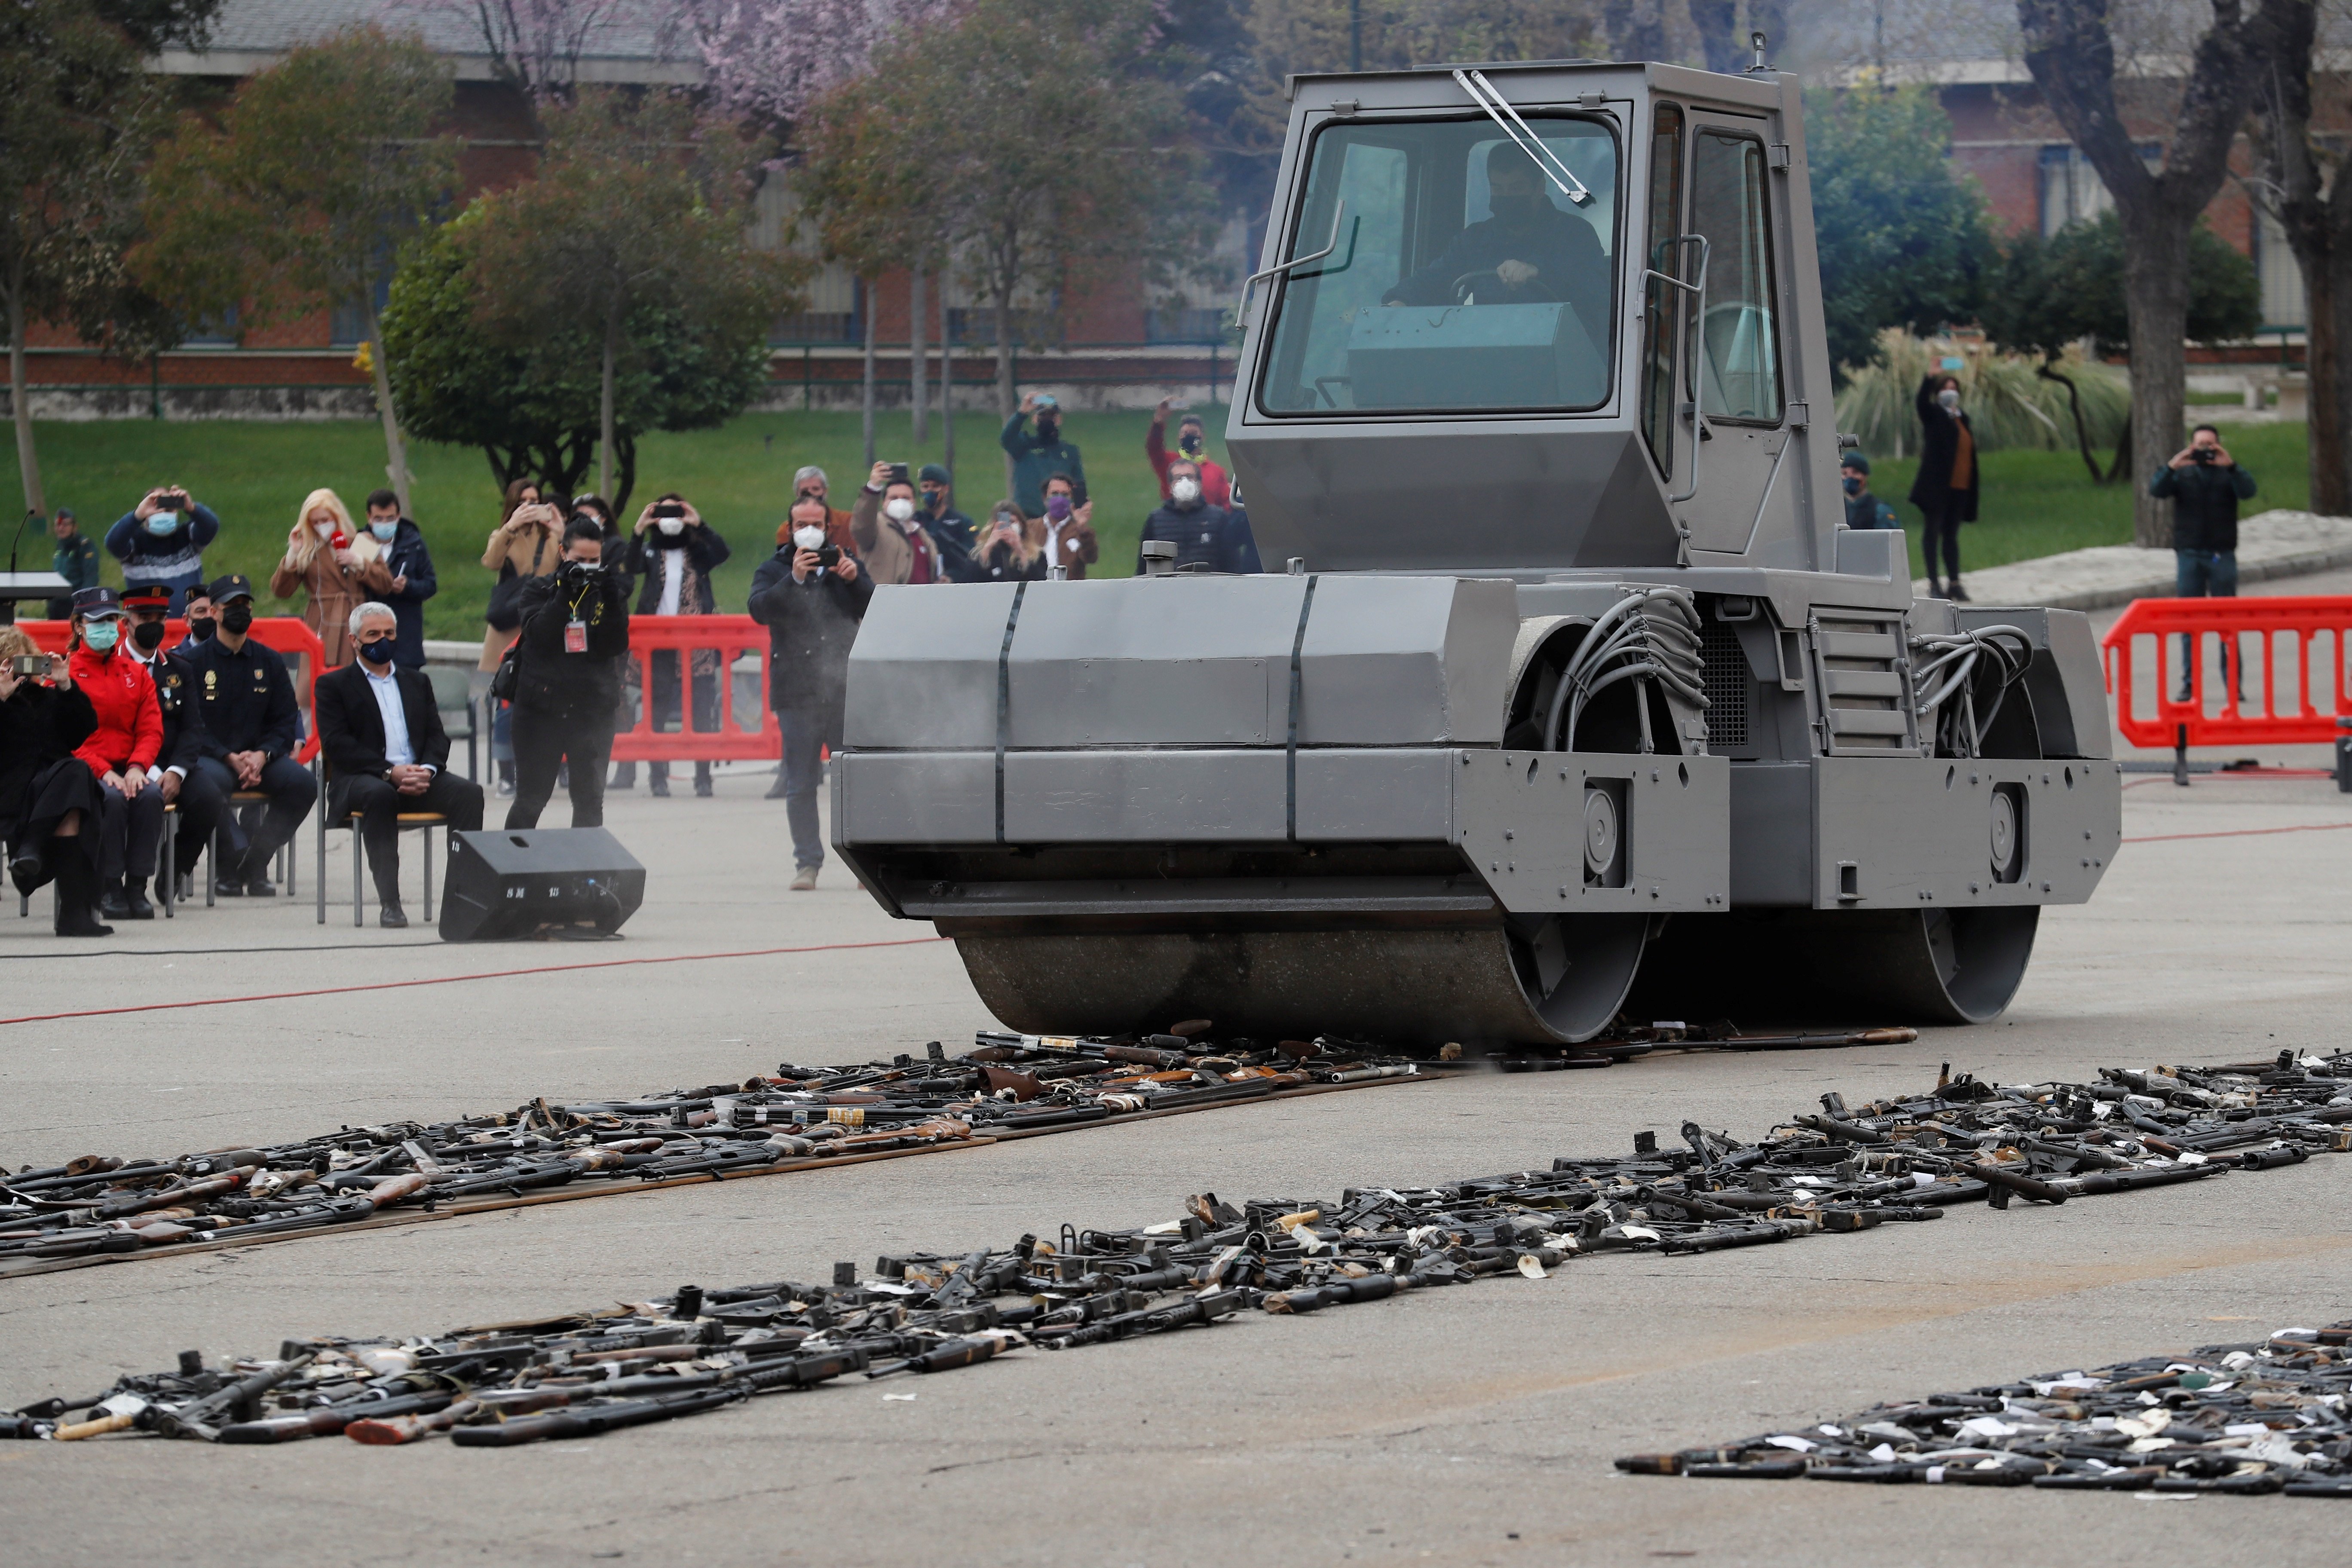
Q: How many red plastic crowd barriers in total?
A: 3